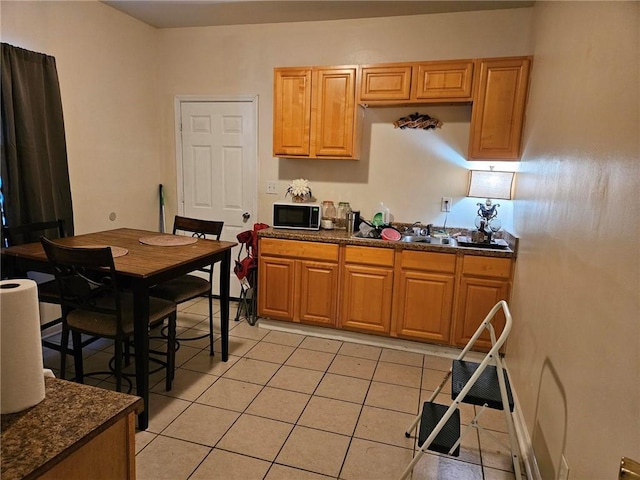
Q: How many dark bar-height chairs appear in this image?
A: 3